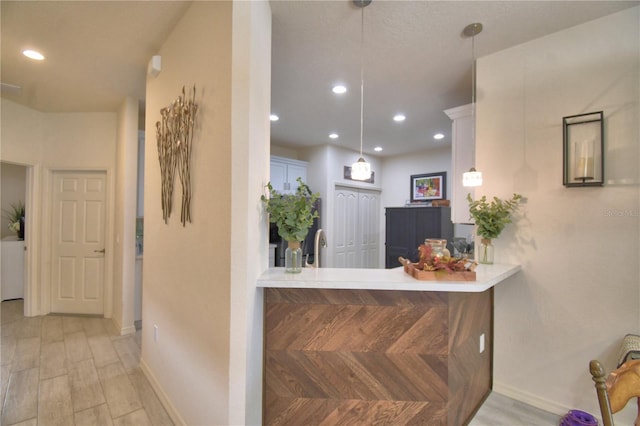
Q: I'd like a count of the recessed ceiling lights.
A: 7